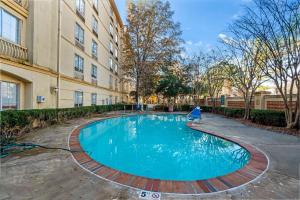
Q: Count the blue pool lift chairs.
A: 1